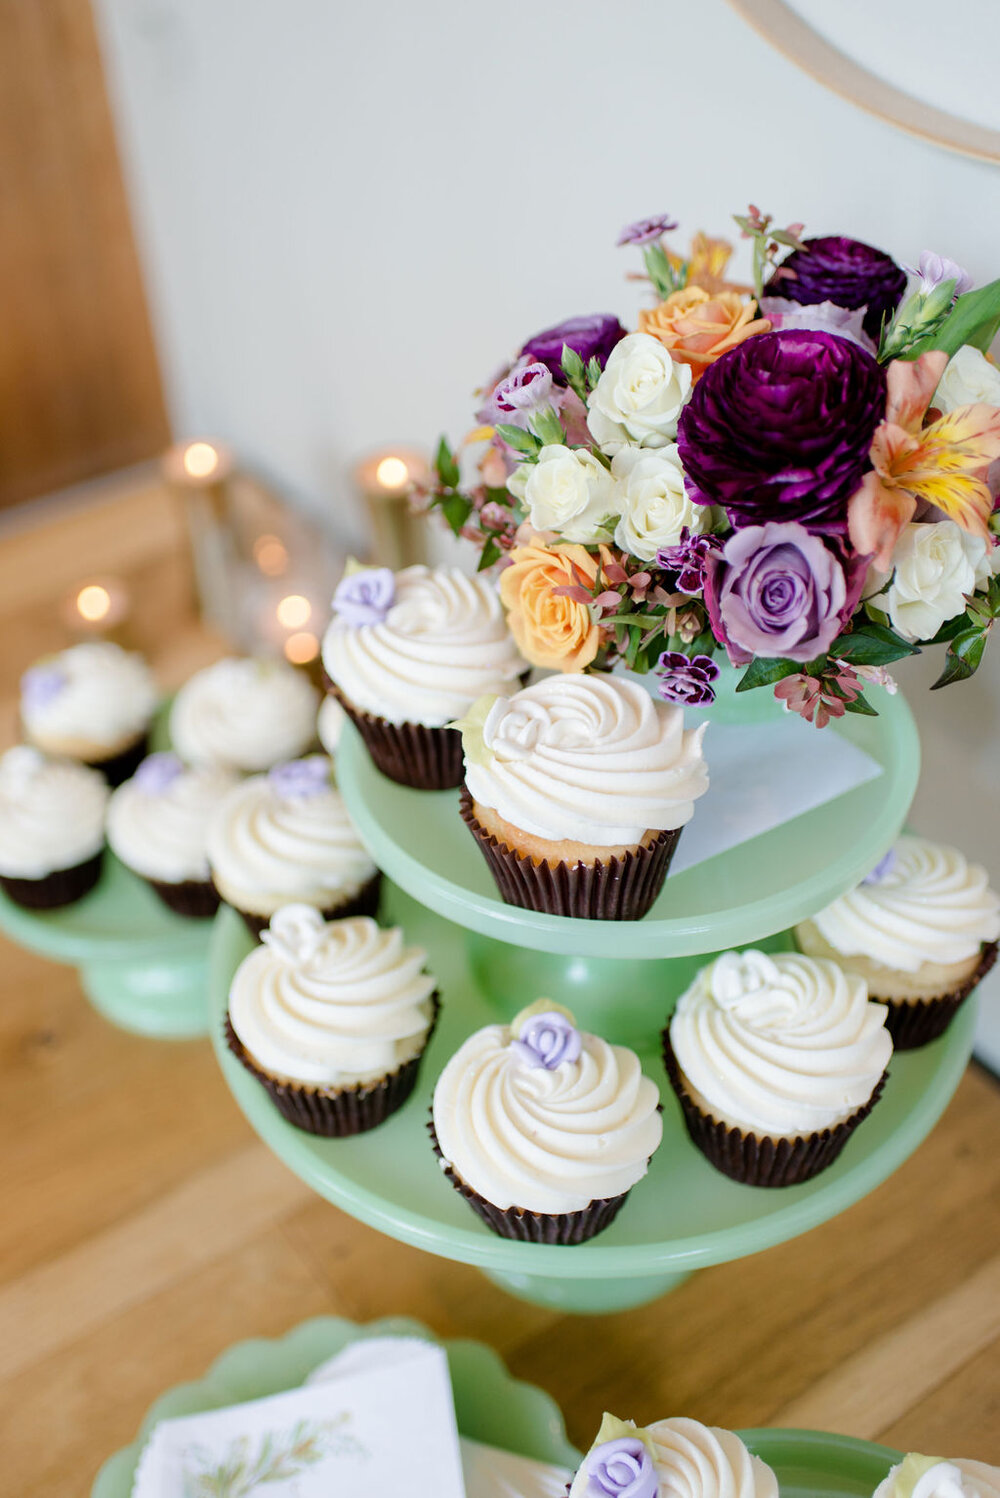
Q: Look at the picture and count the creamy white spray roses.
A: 5